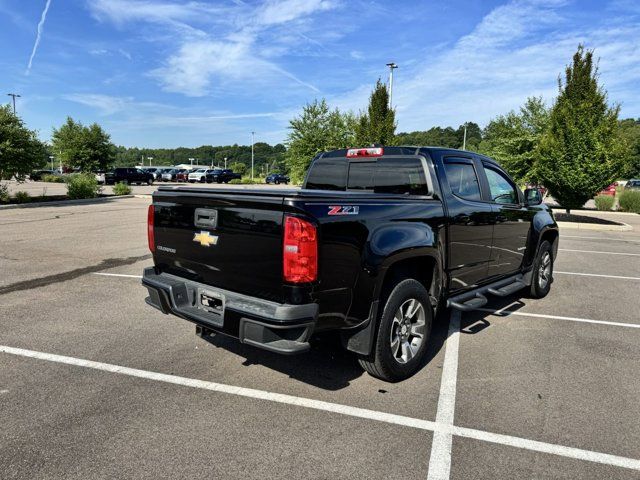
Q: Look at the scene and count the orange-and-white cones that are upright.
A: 0